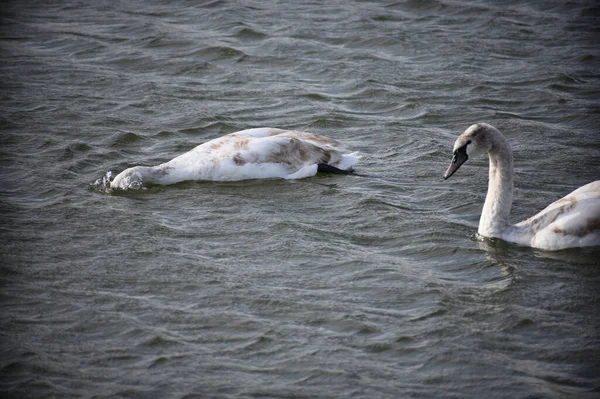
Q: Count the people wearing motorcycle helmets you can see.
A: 0